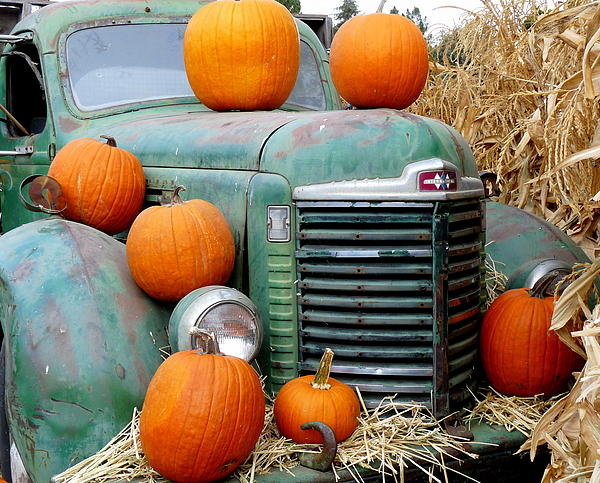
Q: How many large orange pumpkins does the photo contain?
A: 6